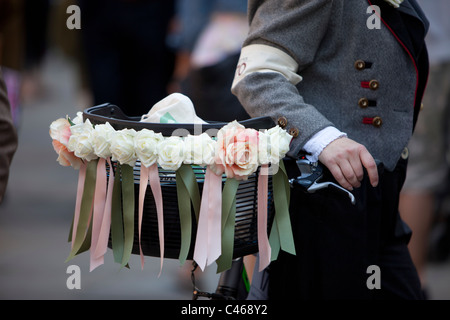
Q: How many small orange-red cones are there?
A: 0